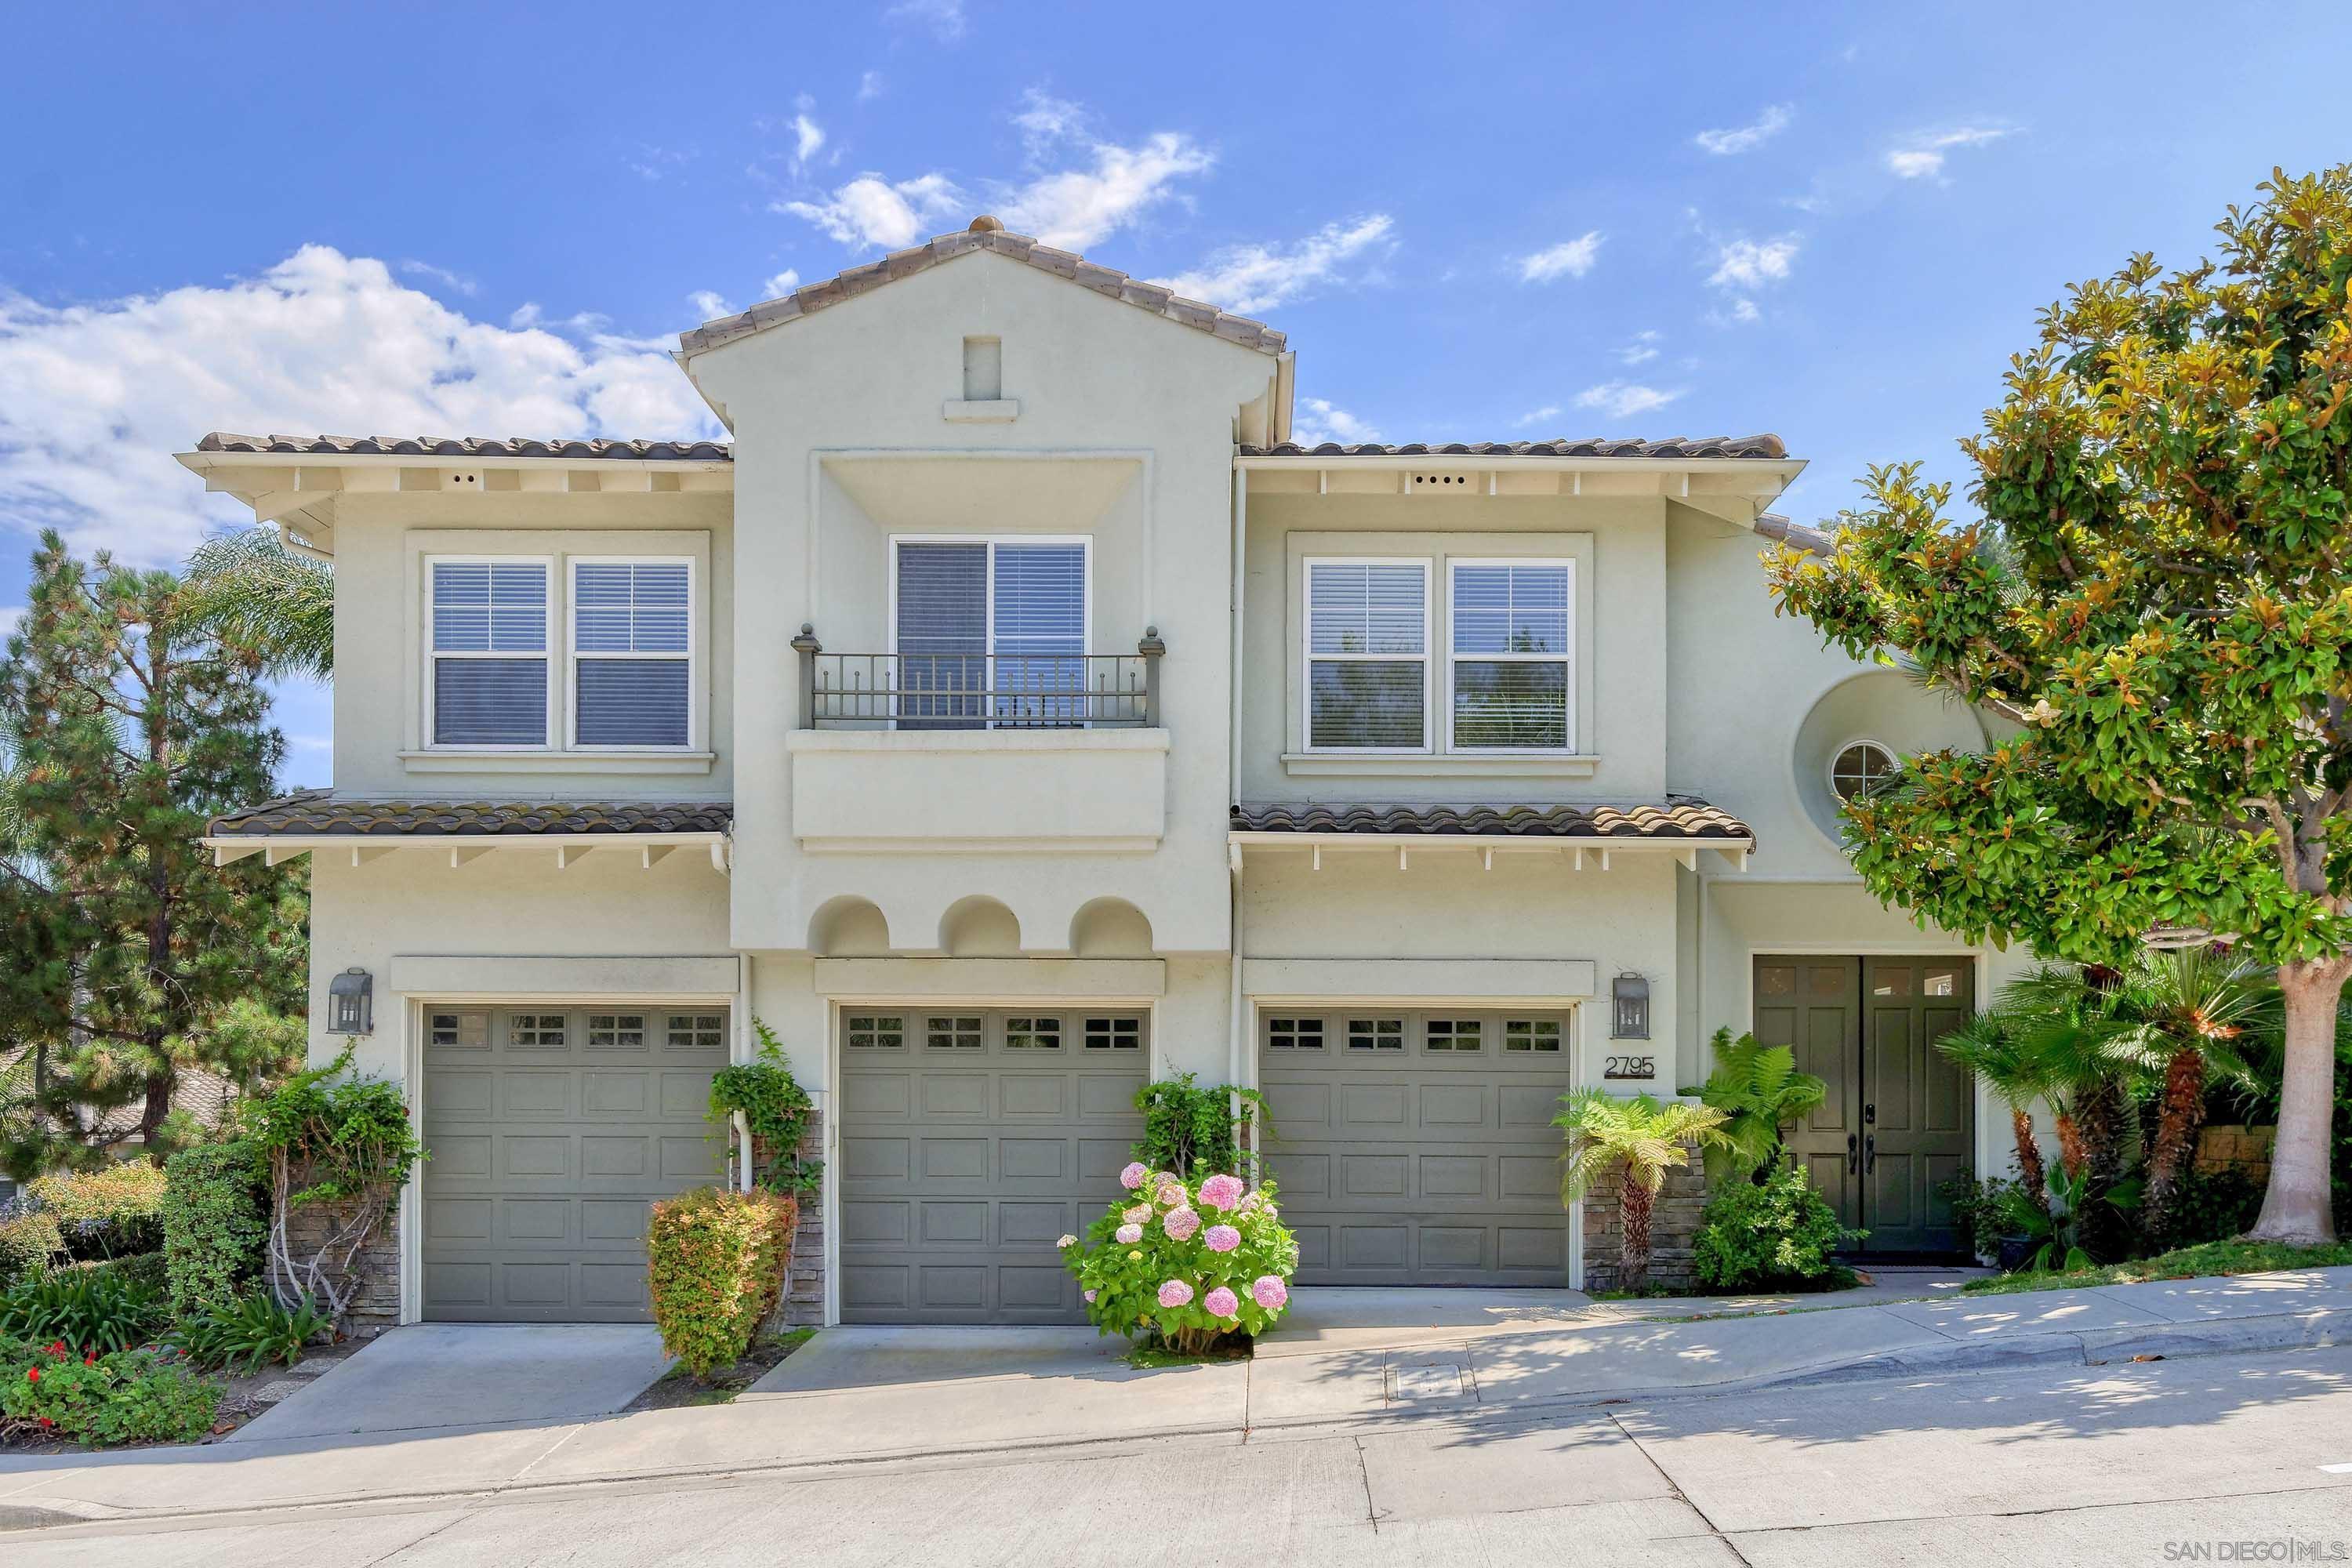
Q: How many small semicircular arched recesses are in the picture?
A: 3